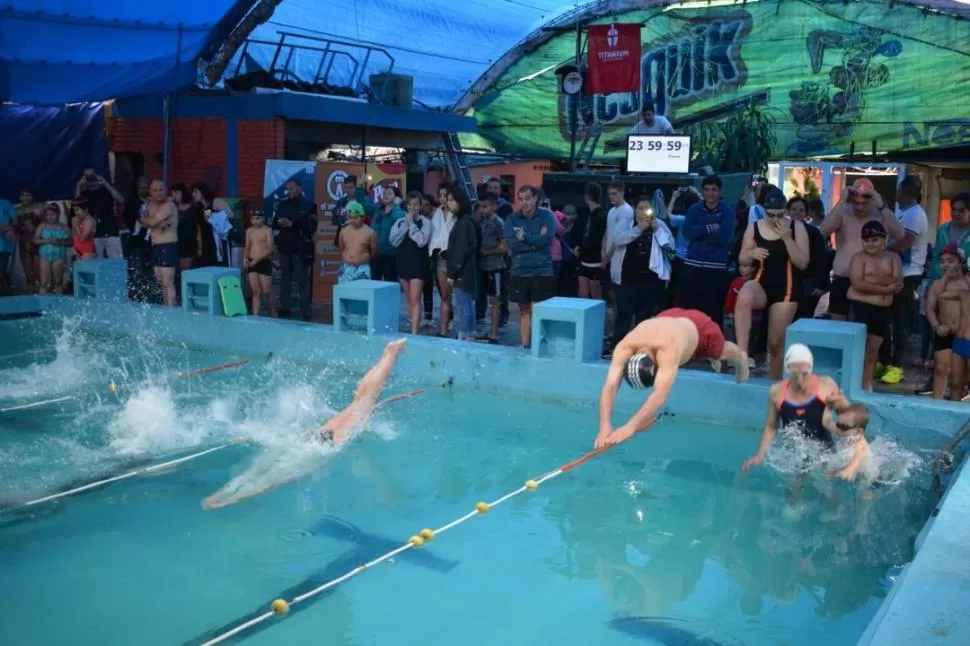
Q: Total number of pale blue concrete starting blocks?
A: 5